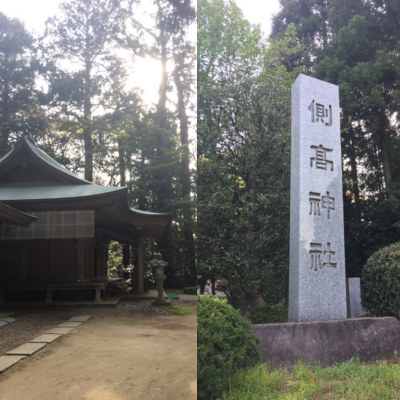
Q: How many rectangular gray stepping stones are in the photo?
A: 6